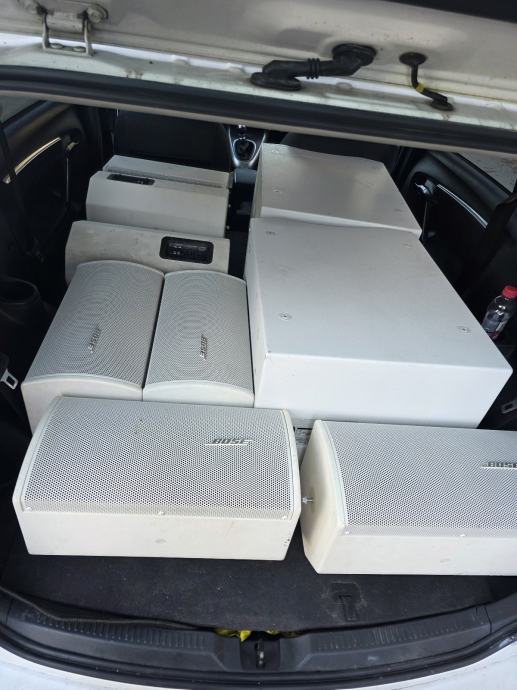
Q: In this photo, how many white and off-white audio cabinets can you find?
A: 9